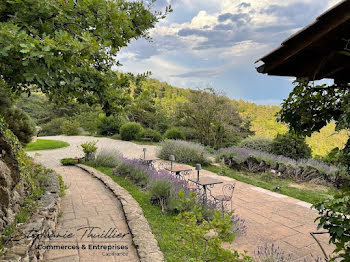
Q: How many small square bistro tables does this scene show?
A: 3